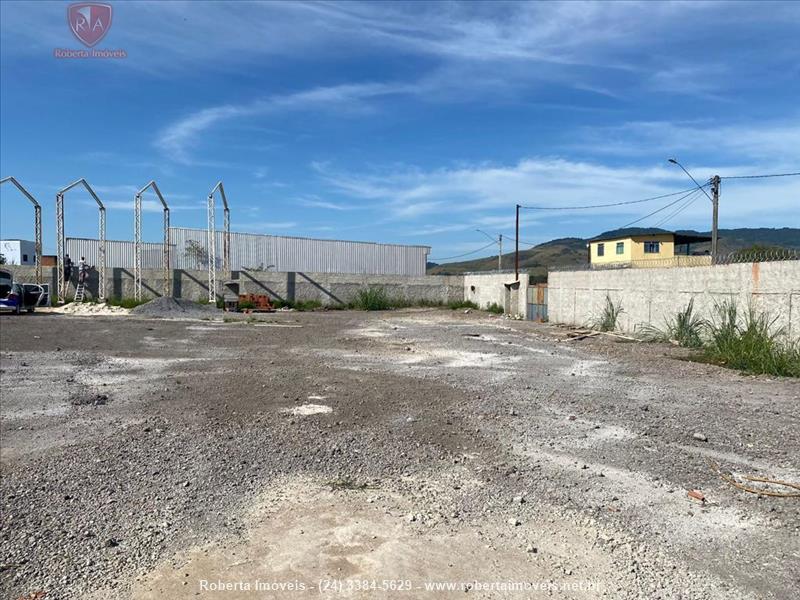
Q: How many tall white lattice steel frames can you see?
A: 4